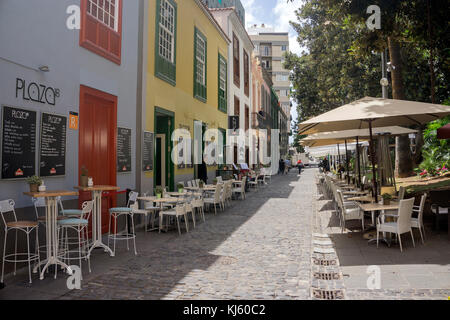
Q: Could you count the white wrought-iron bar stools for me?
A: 5